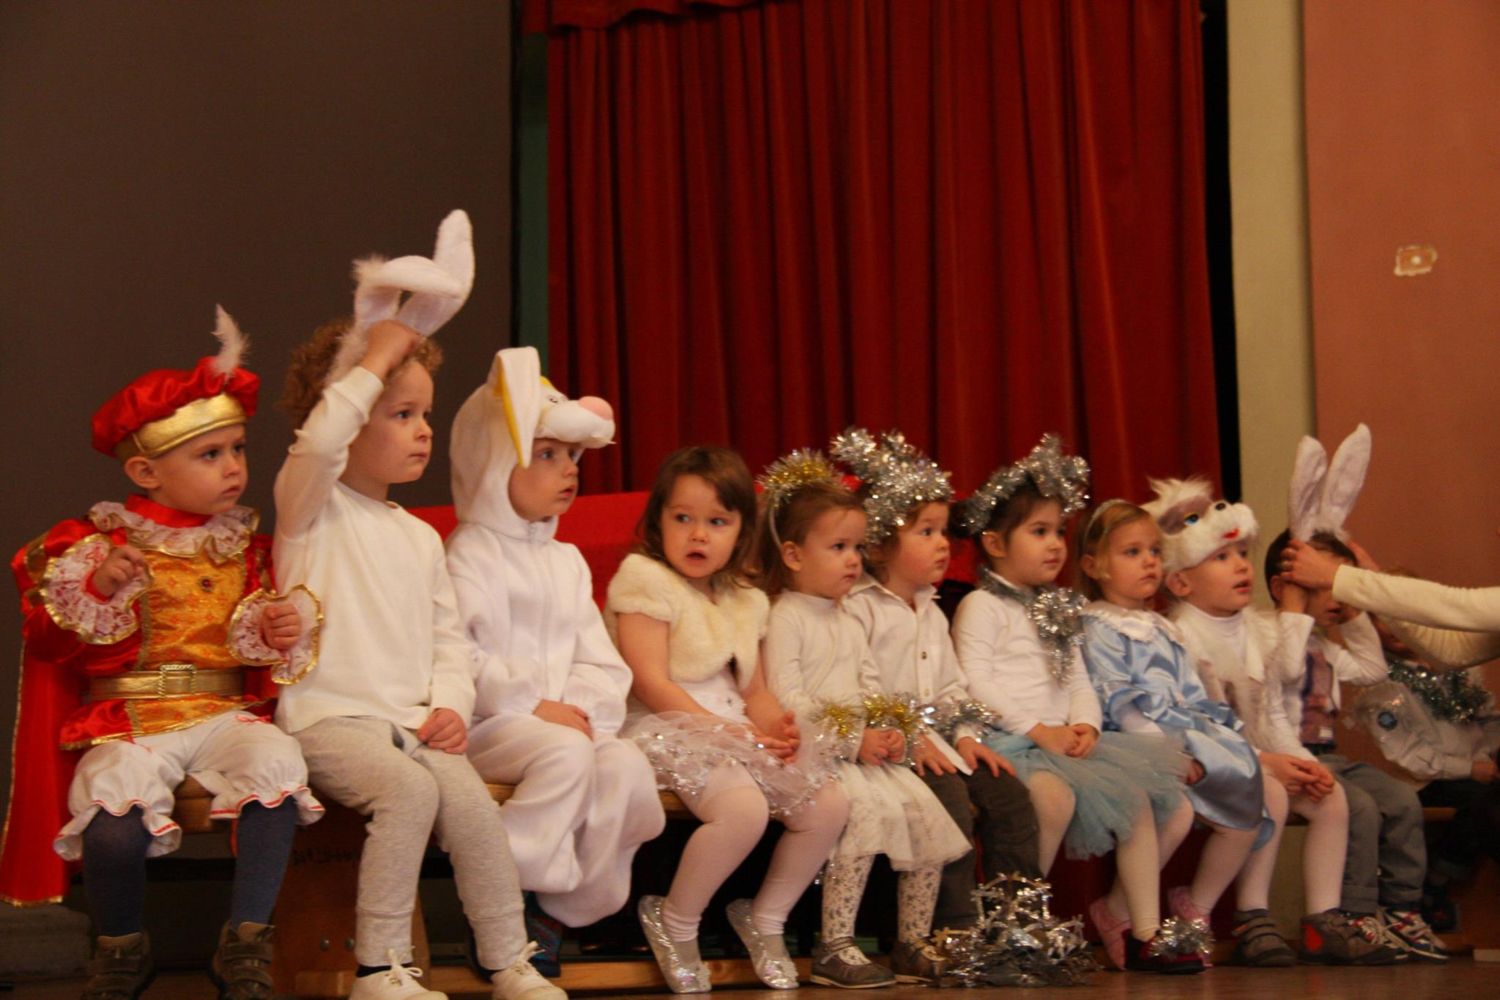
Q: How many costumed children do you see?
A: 11